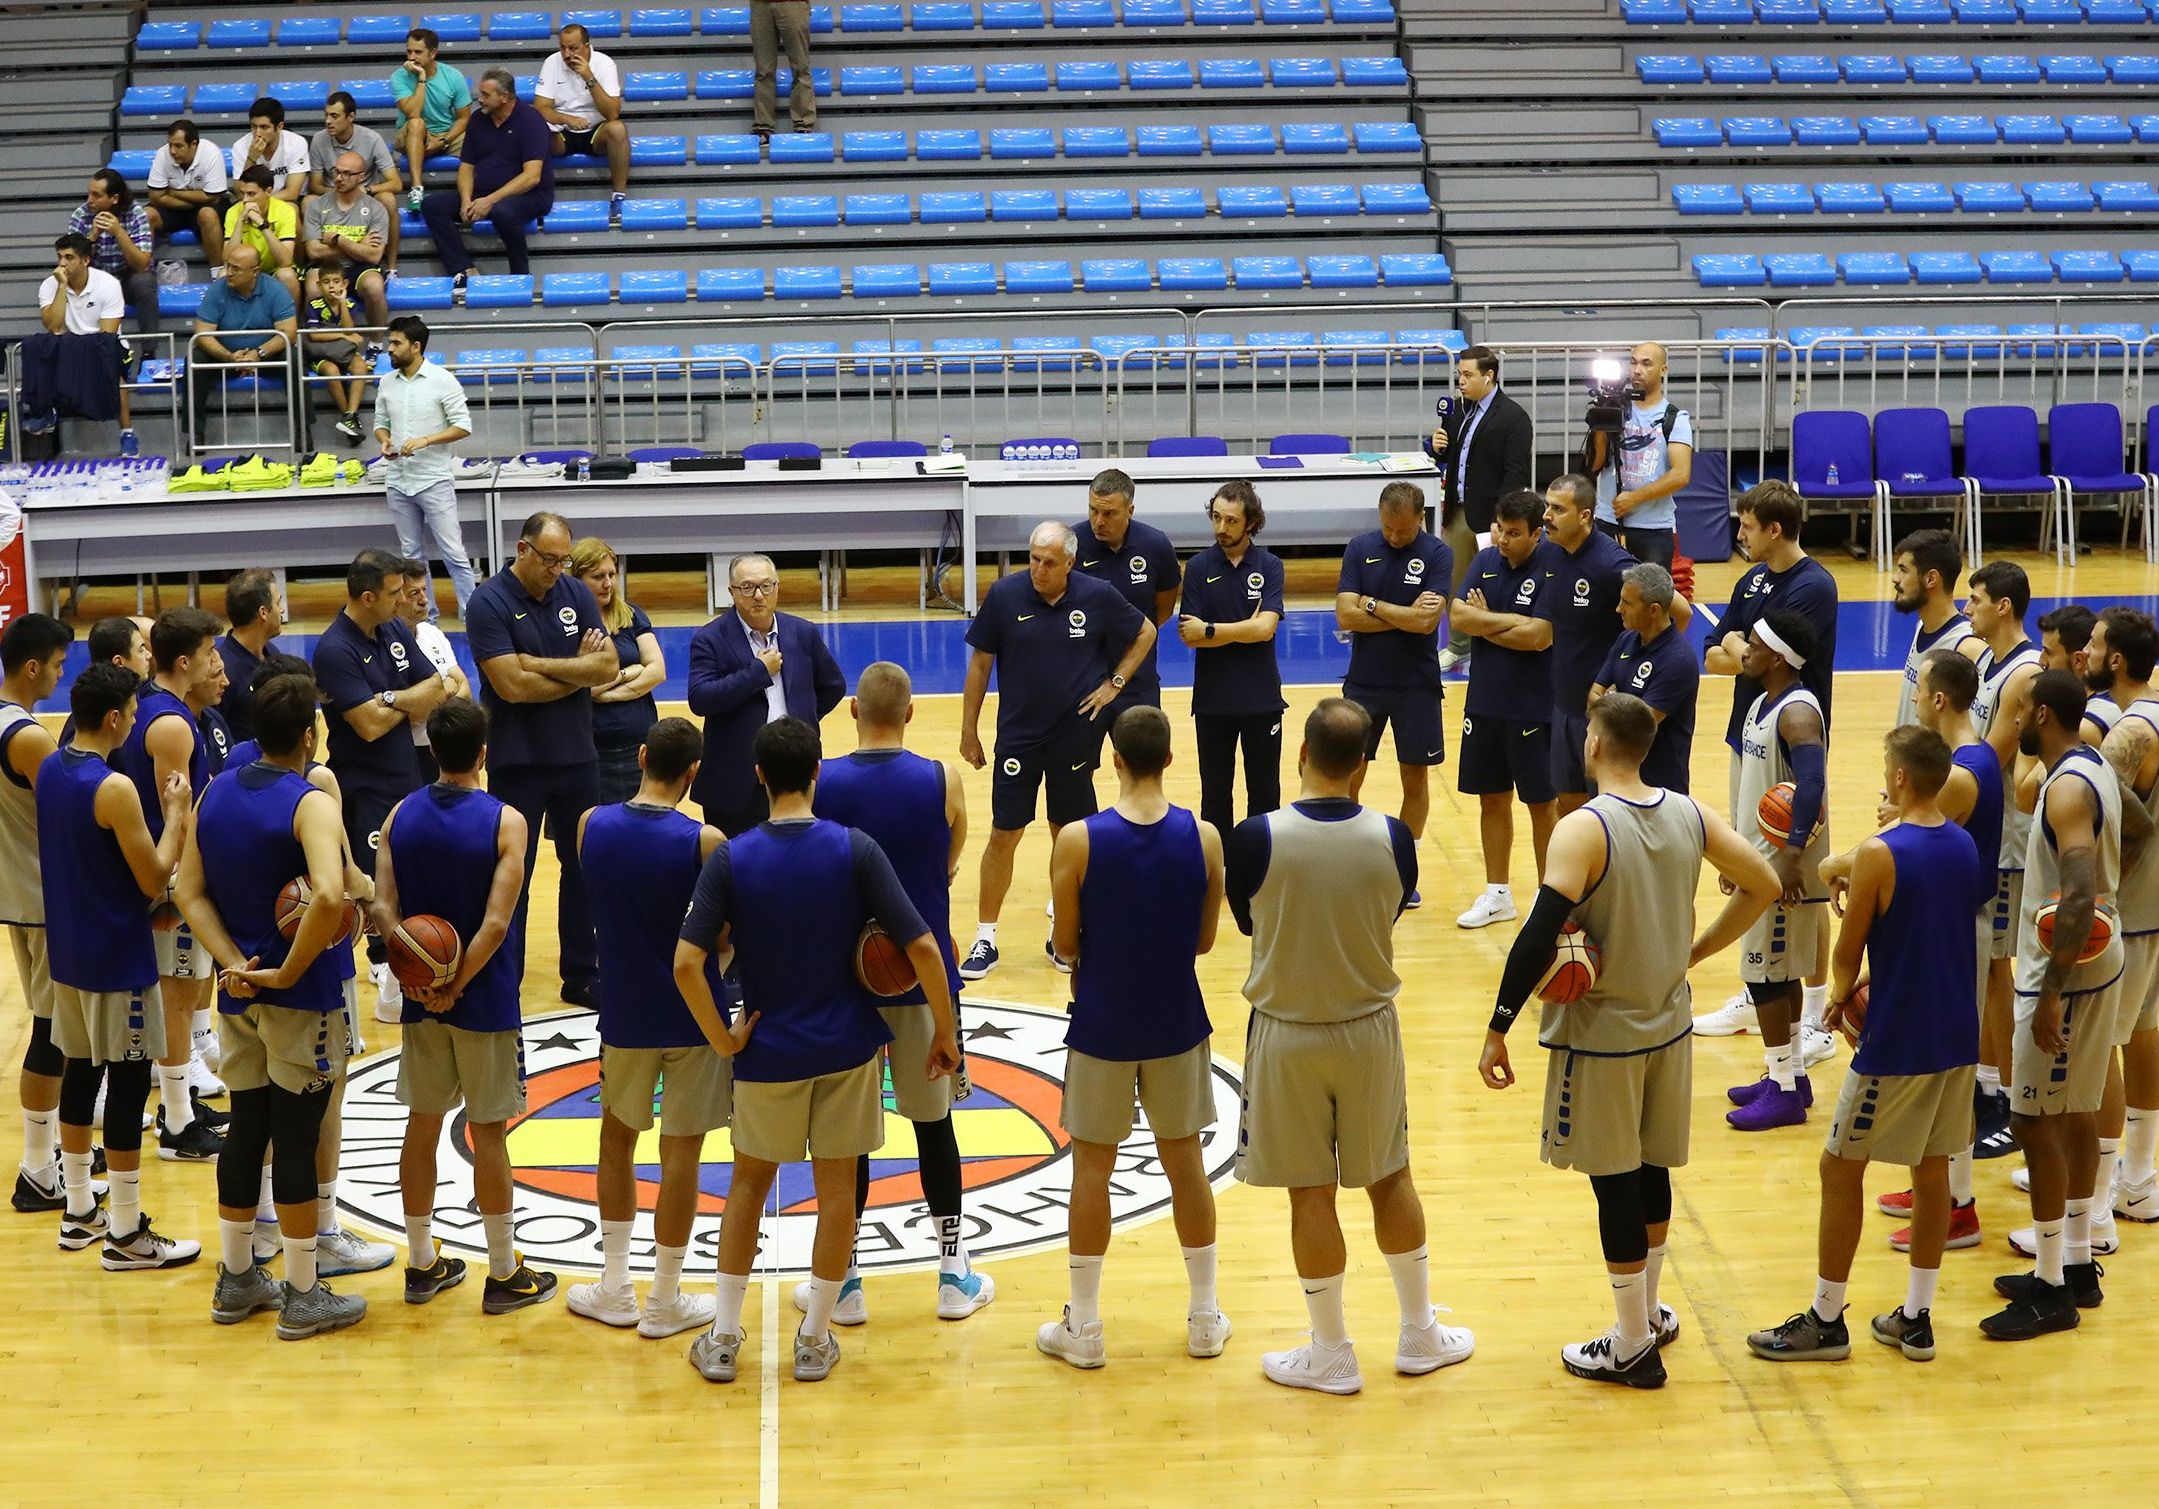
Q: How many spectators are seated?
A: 12